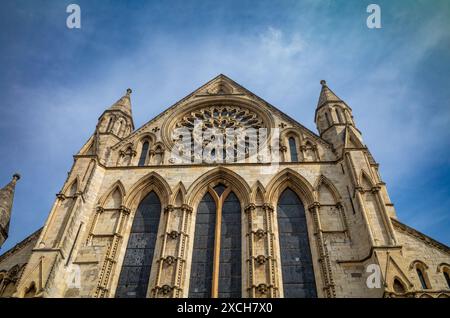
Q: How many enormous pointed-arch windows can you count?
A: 3